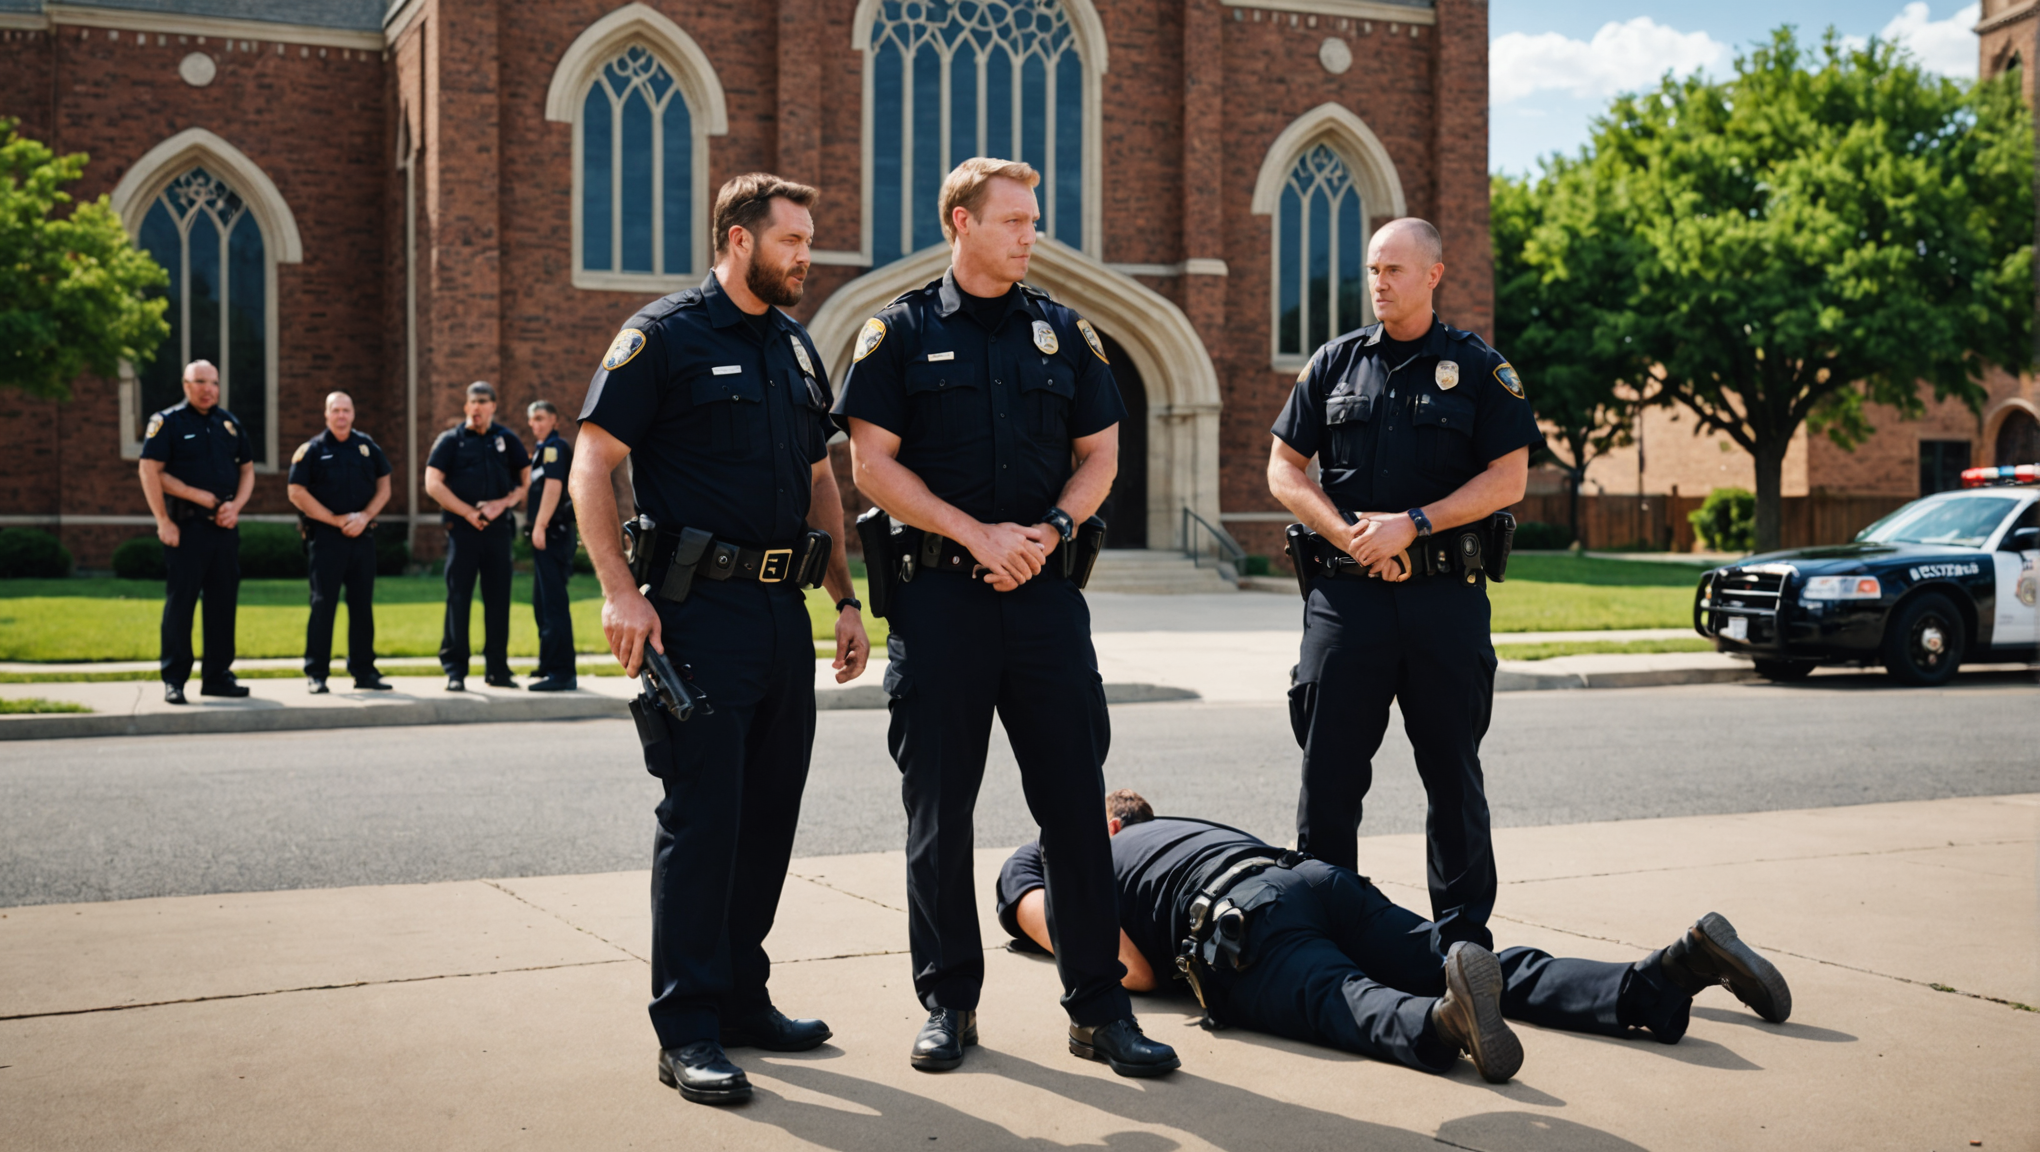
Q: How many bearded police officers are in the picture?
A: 1